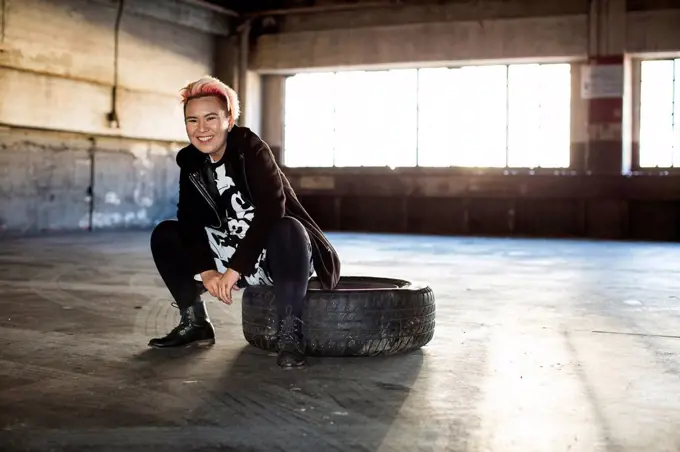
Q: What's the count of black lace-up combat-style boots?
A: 2